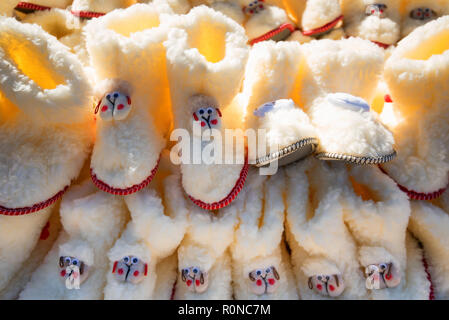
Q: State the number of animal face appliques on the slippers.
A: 11